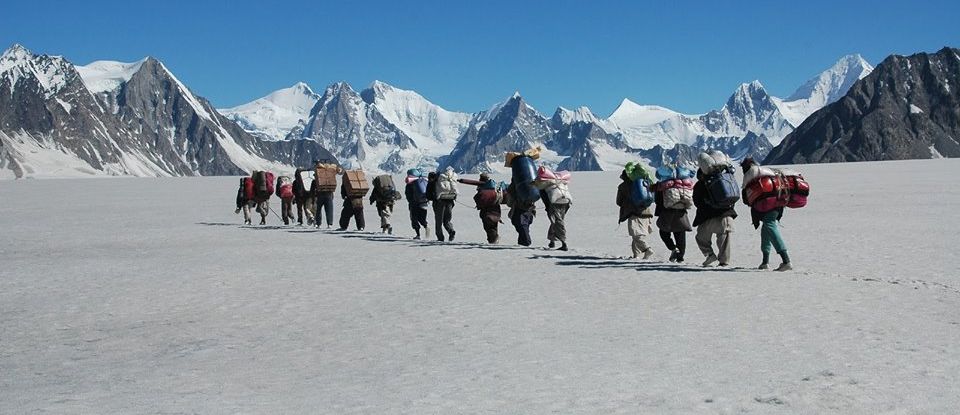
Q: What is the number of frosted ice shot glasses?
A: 0